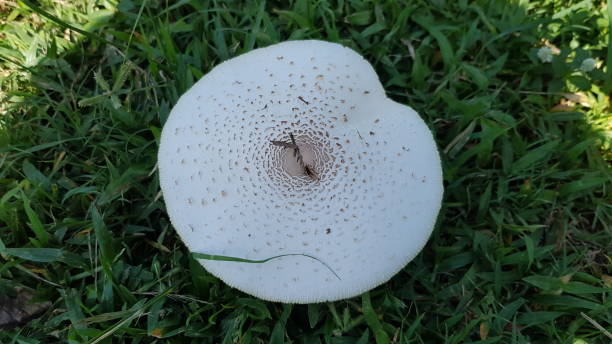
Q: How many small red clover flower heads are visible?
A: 0